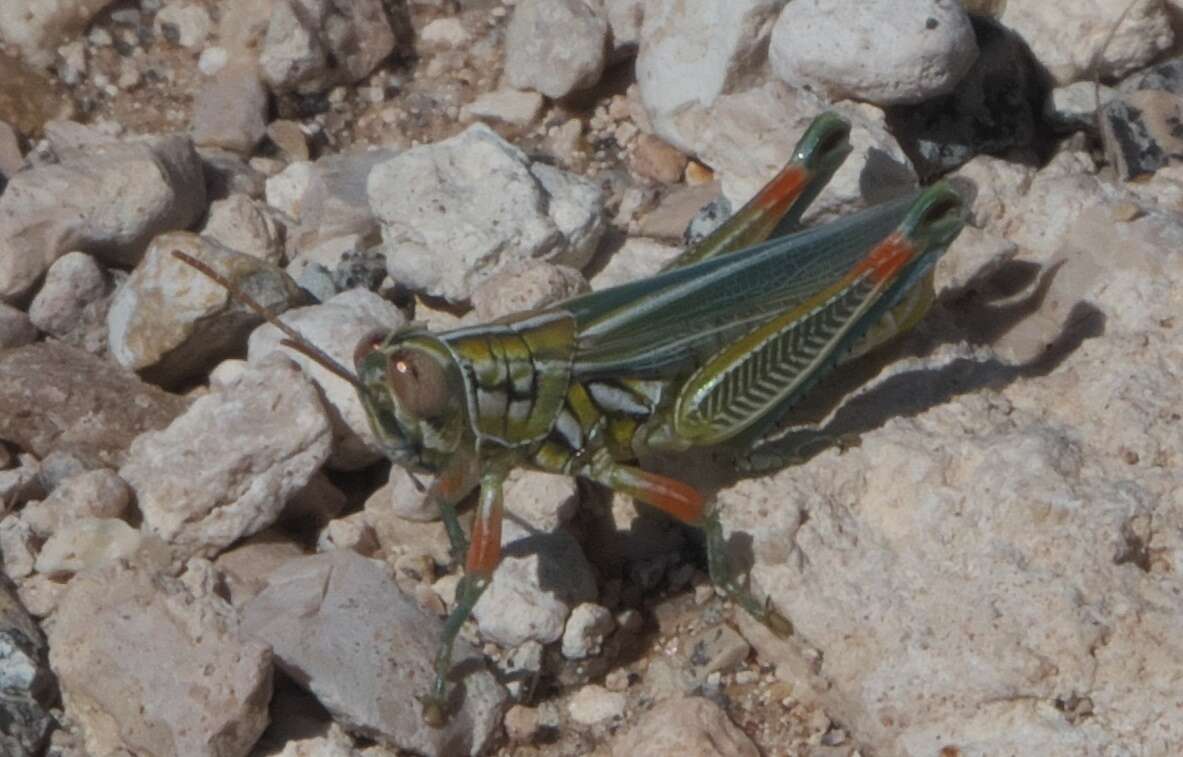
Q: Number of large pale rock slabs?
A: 1